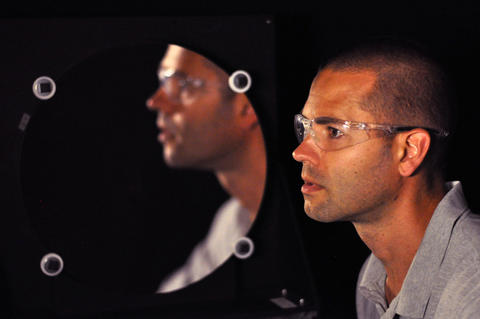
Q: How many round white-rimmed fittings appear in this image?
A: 4